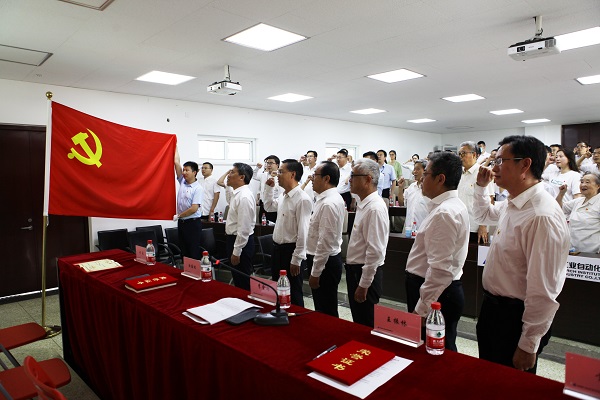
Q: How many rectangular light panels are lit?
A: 11